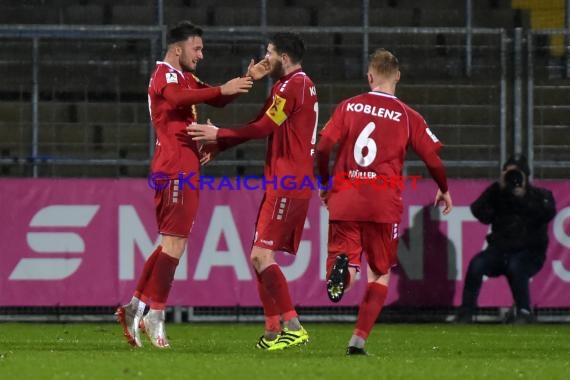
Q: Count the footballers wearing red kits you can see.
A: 3